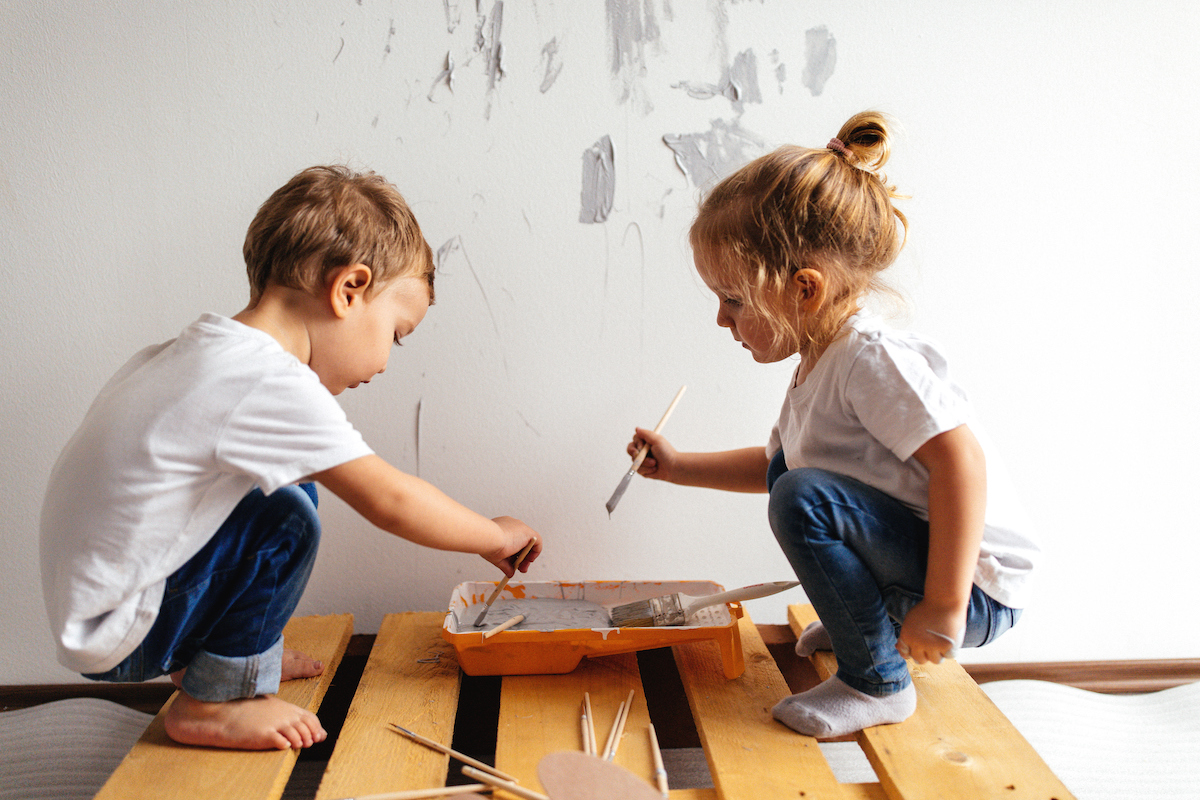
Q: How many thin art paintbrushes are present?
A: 11